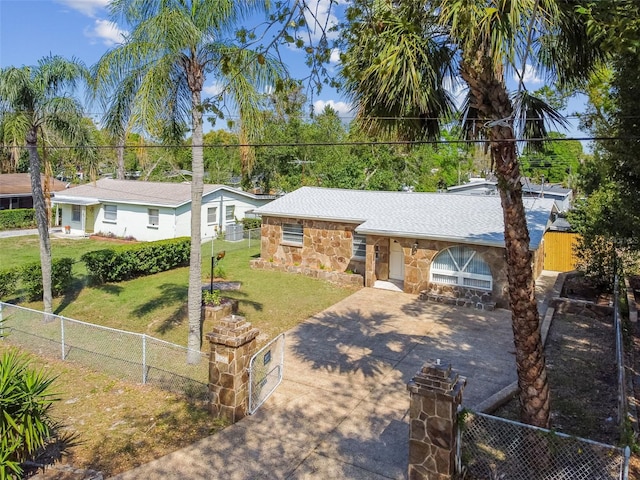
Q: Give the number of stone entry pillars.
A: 2